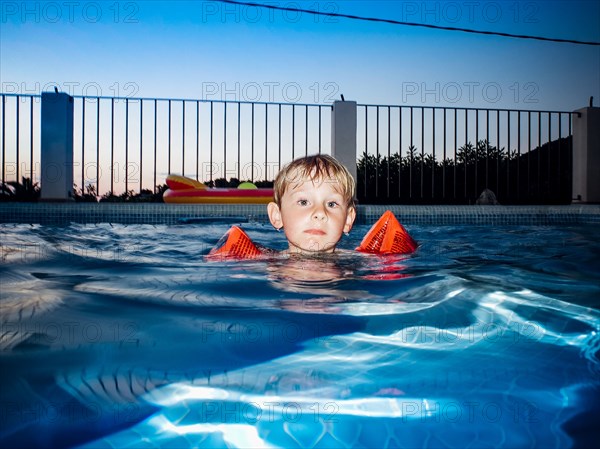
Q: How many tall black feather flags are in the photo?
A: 0